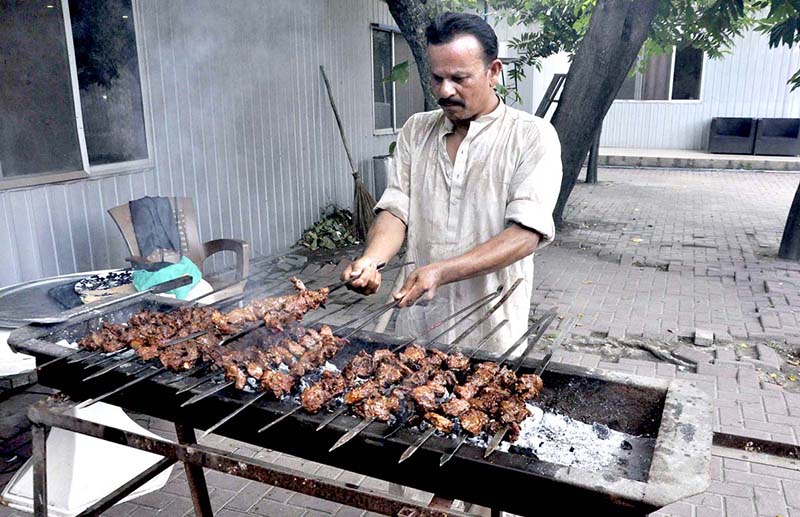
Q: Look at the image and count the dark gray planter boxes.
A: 2